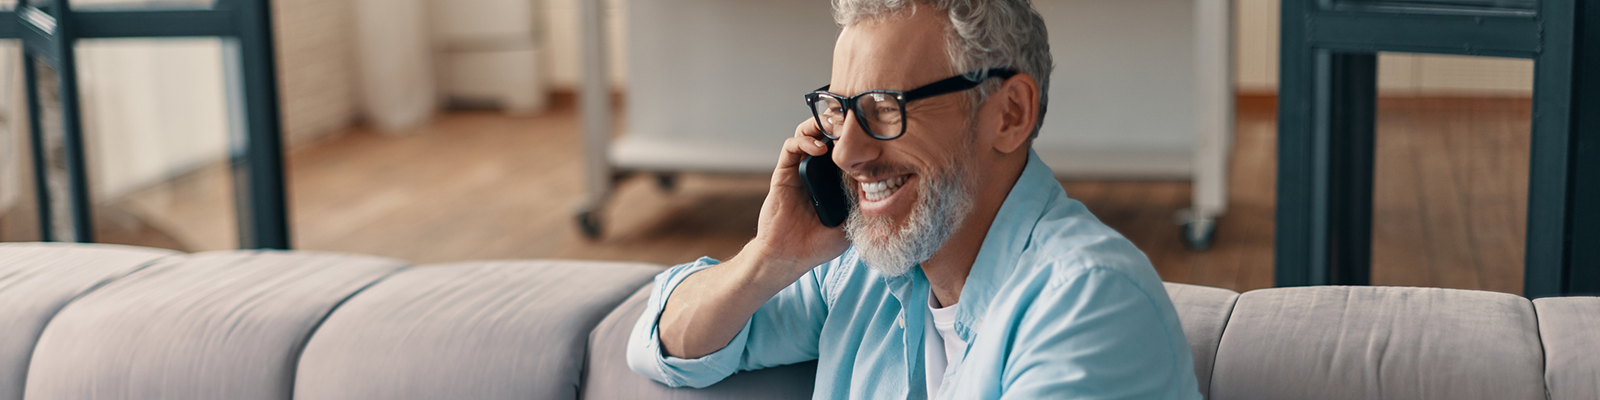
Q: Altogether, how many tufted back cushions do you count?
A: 7